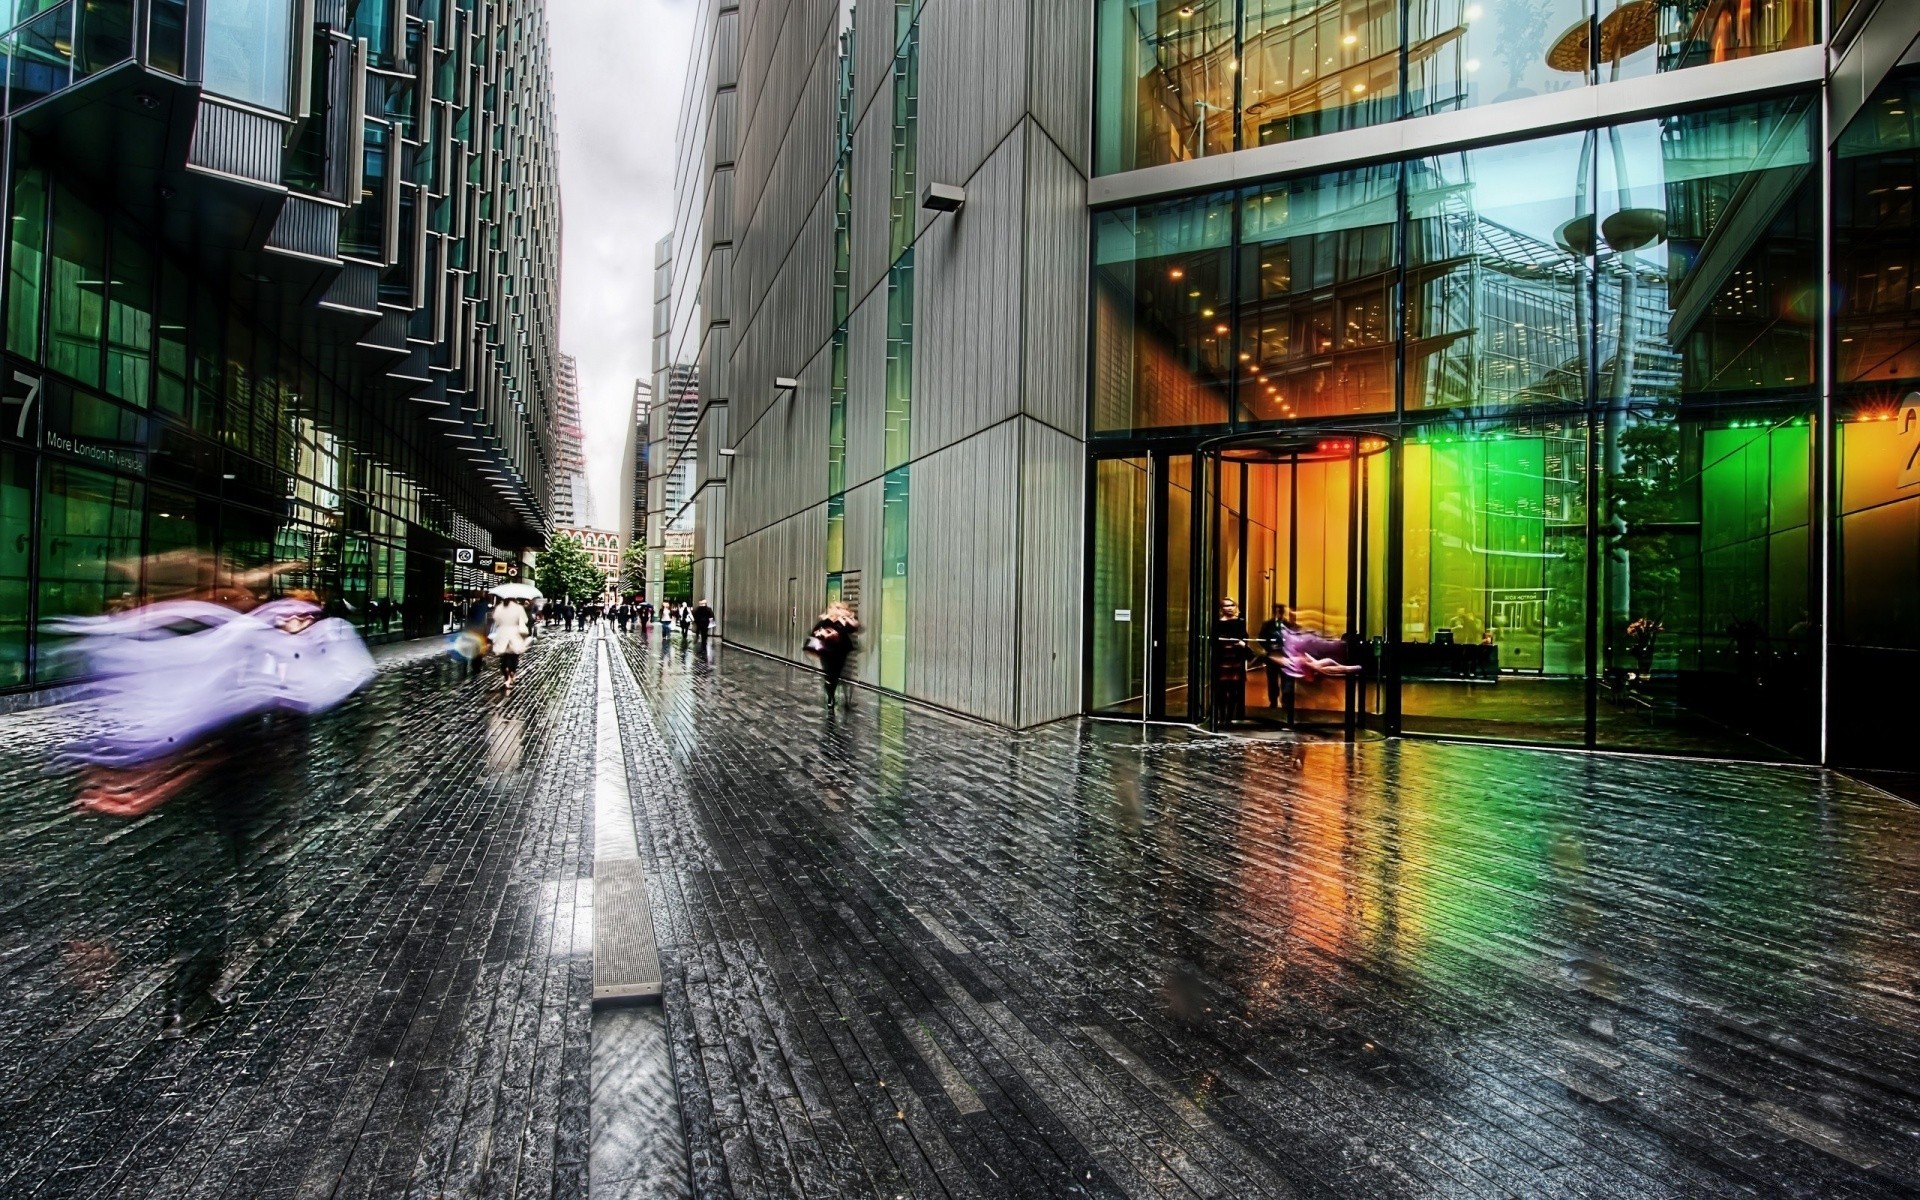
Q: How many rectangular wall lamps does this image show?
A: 3